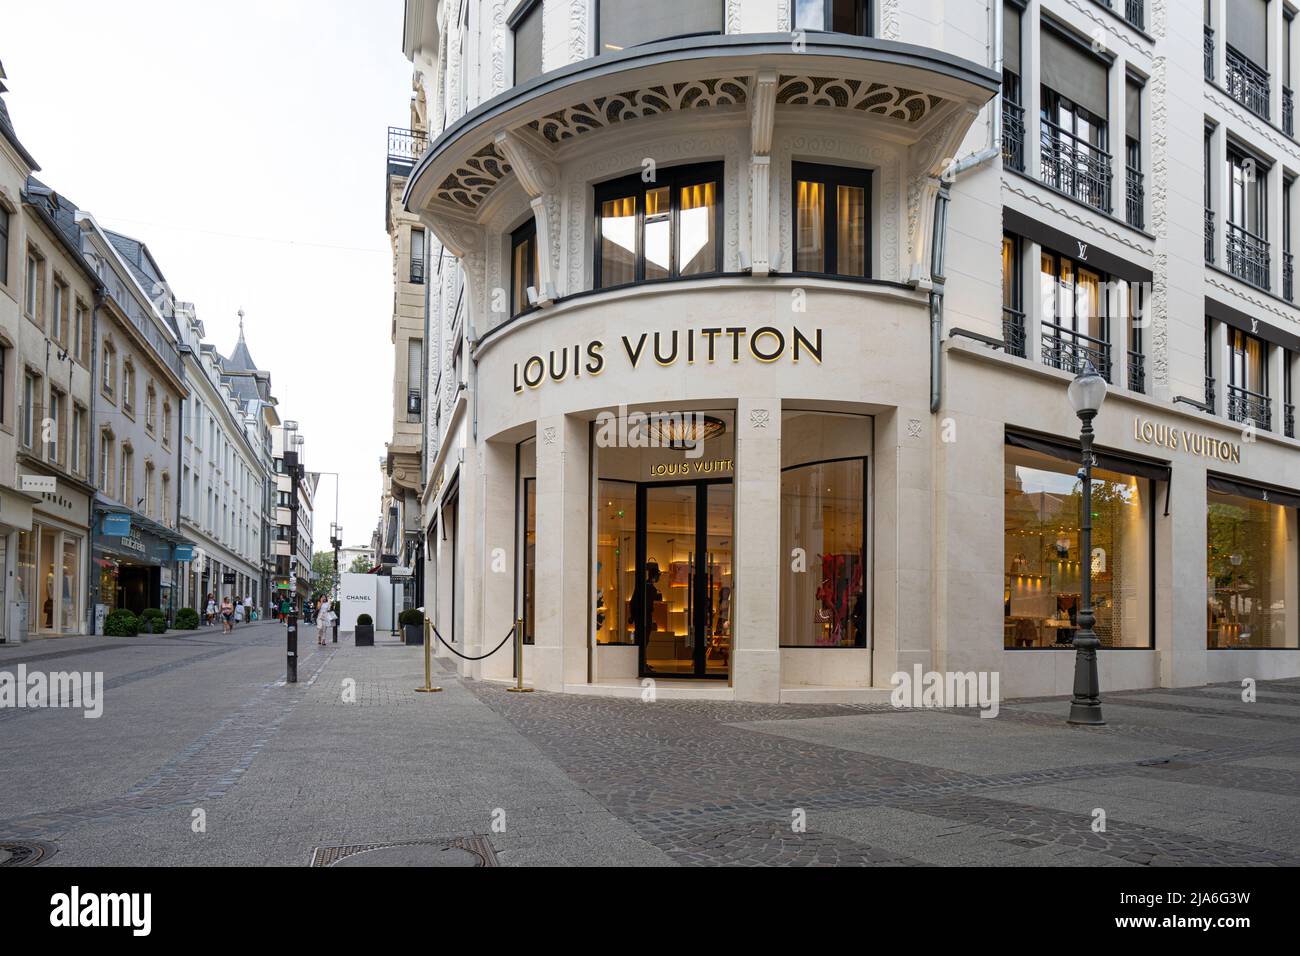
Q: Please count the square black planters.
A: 2